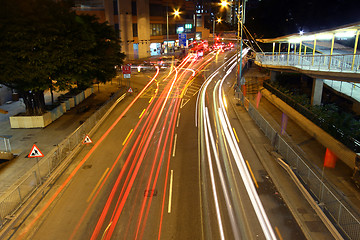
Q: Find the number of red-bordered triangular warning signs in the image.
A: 3